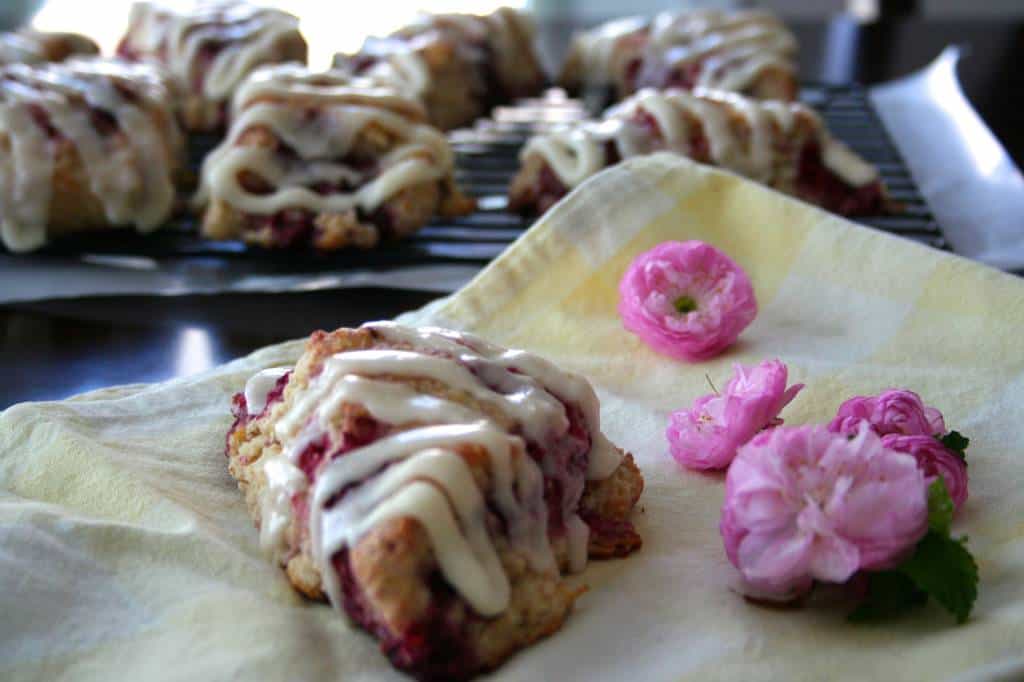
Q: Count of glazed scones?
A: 8